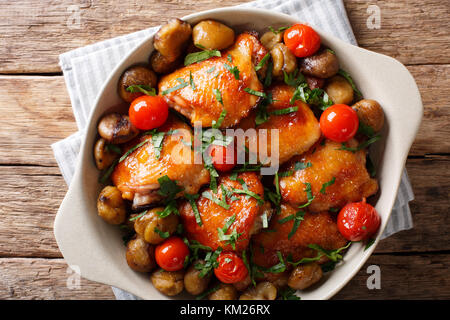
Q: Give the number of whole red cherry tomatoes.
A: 7